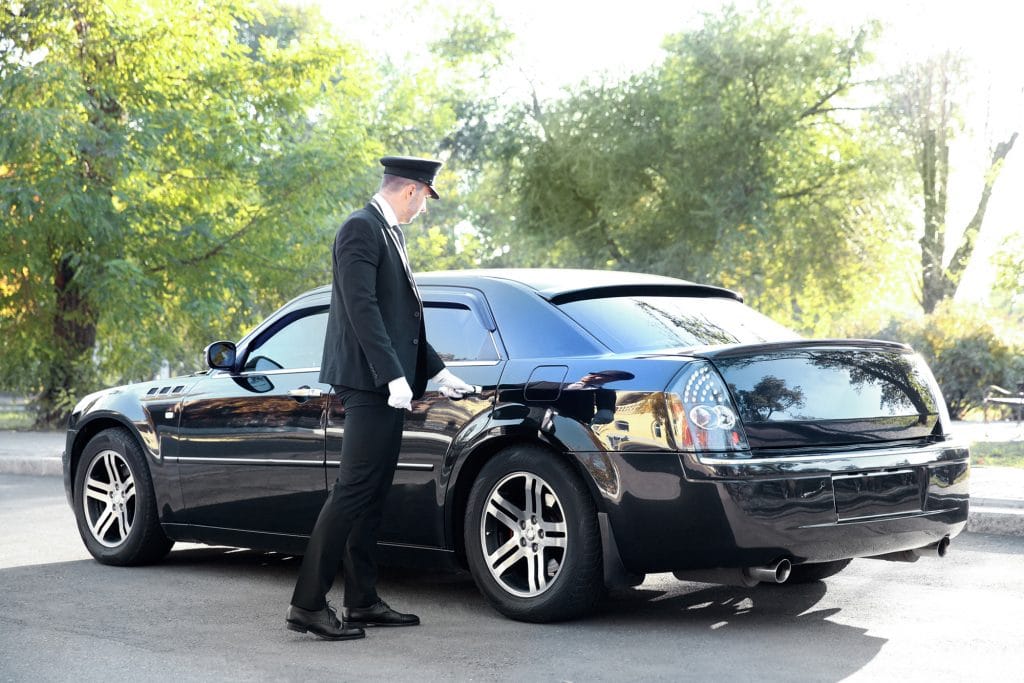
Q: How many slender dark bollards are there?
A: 0